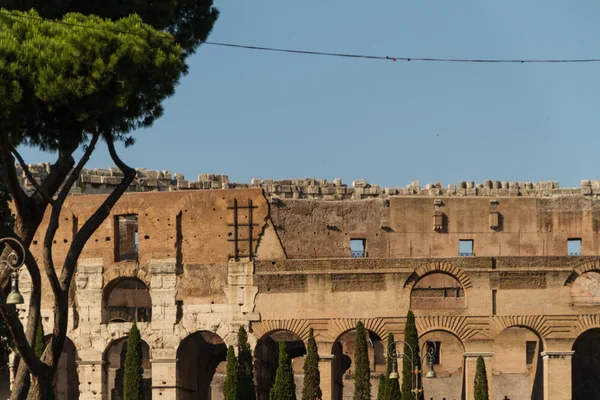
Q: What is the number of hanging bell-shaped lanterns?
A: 3